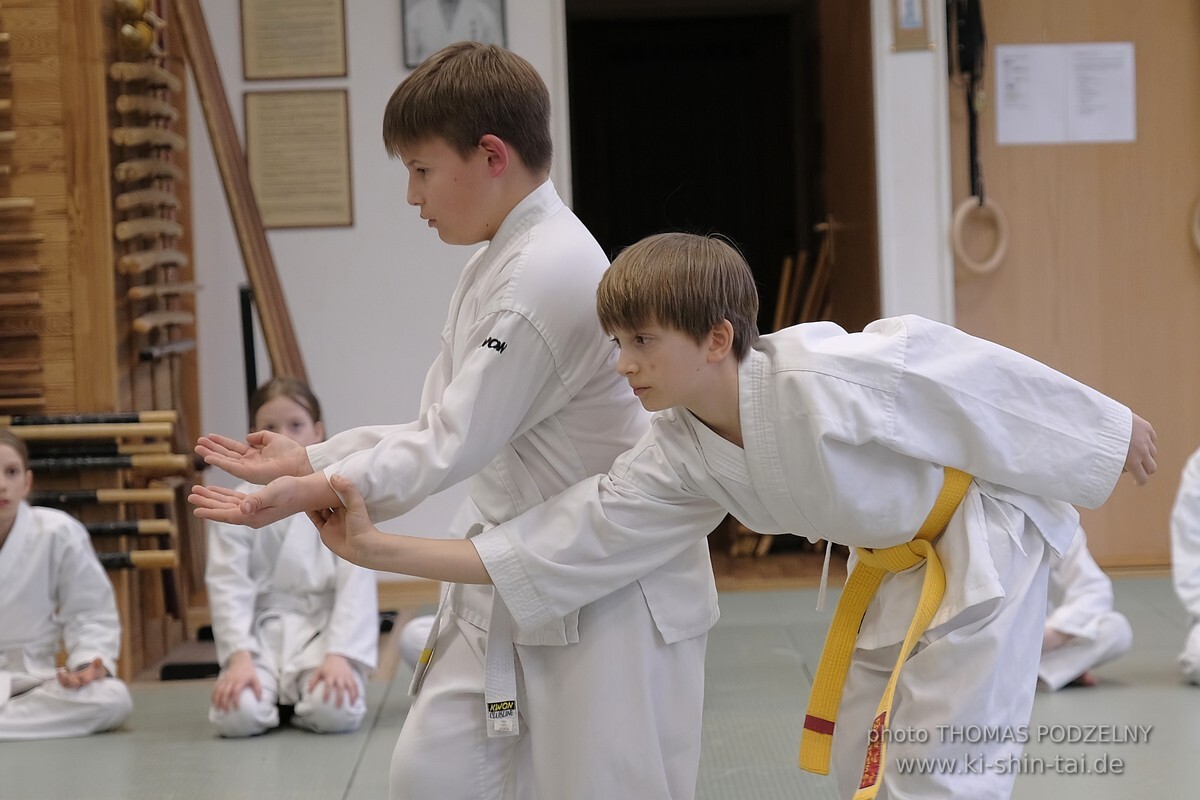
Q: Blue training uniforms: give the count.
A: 0